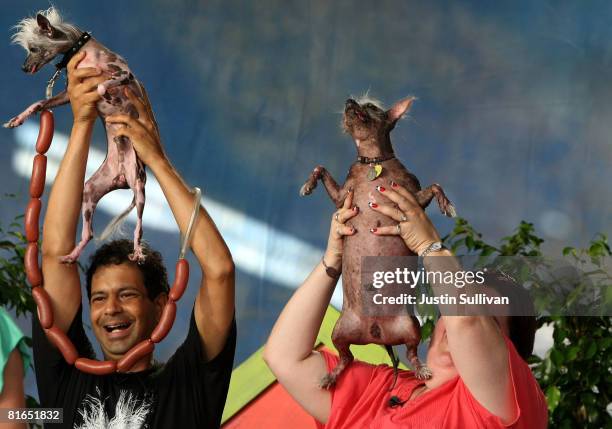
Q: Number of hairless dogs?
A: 2